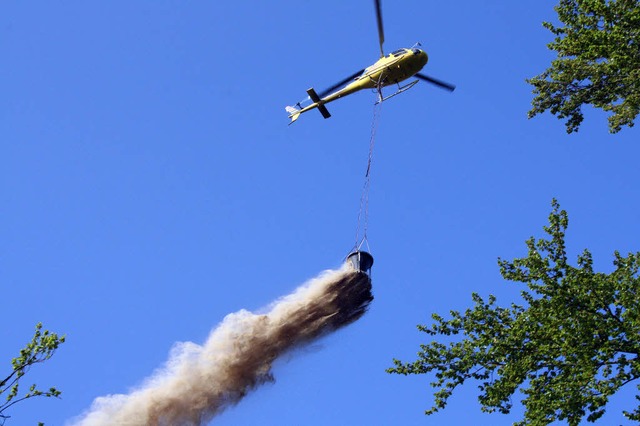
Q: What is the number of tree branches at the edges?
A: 3